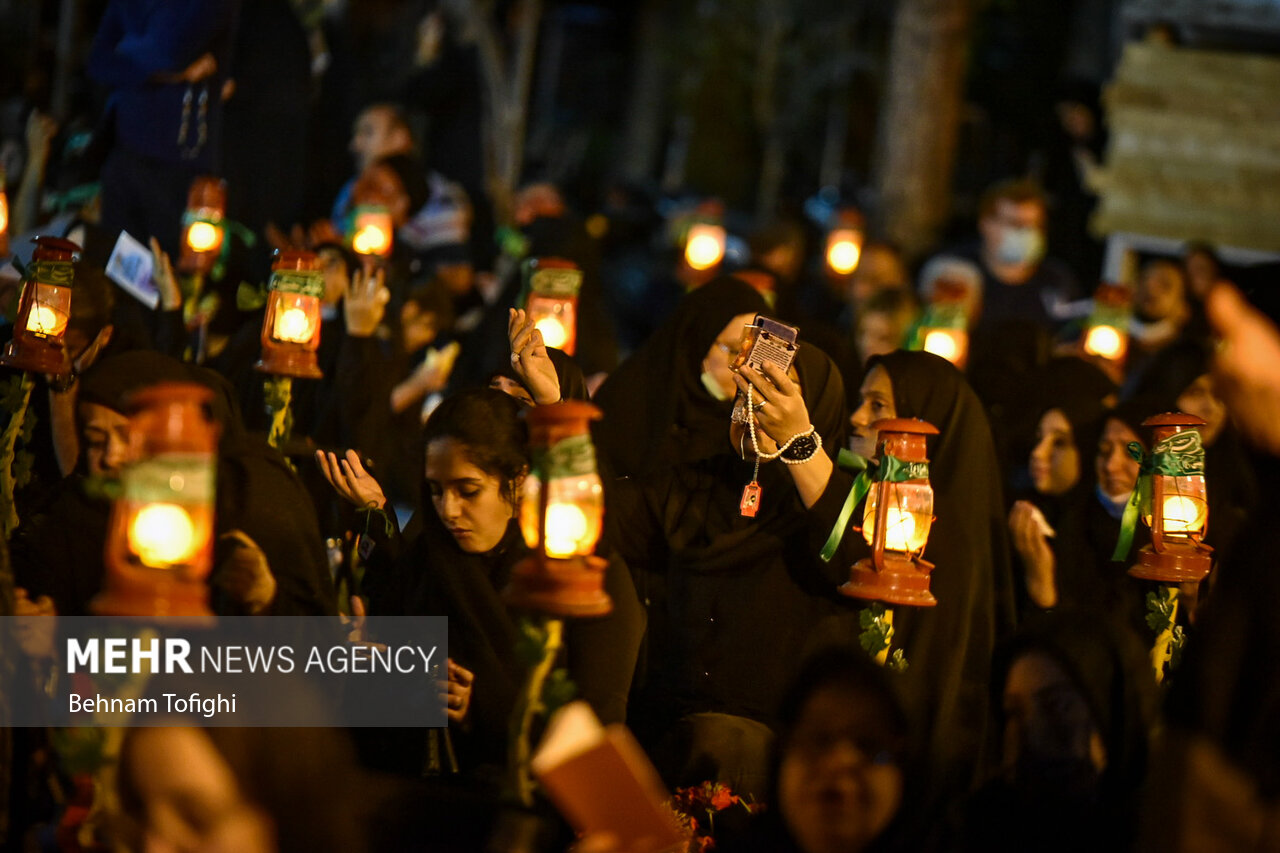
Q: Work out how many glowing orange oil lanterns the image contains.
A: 14